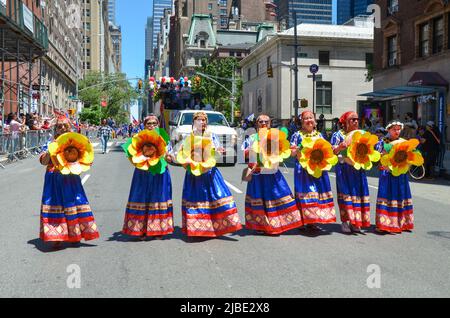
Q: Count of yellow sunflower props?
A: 7